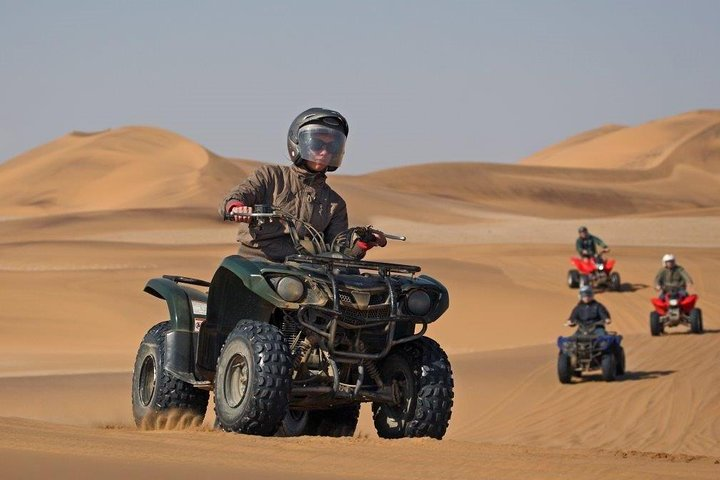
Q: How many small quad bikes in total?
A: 3